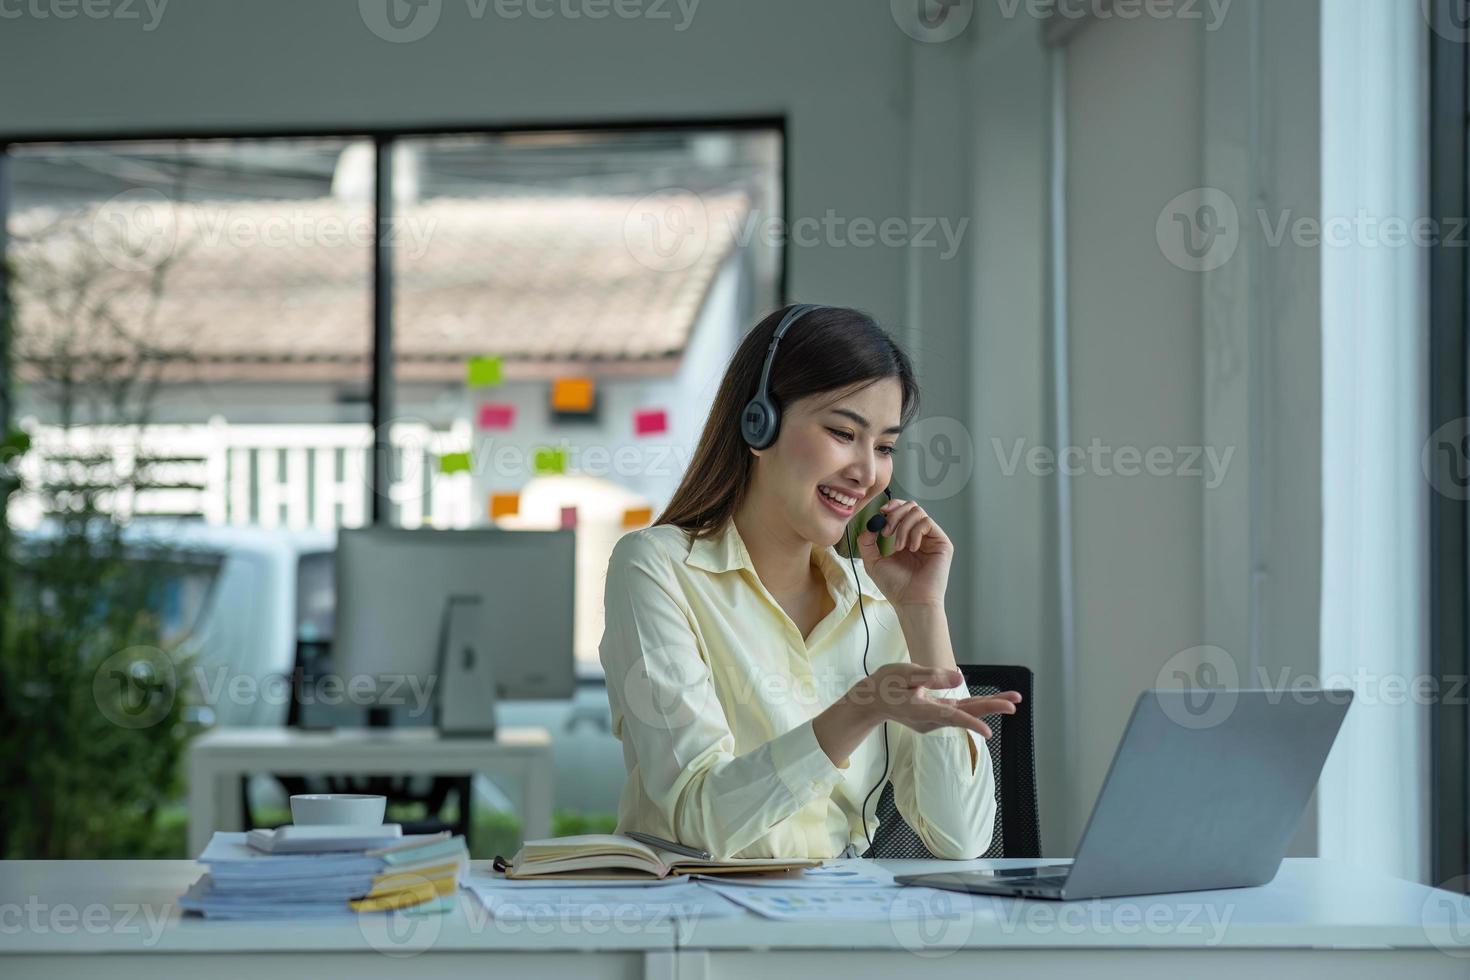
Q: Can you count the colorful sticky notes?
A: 9